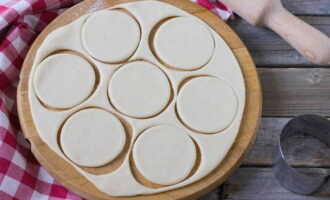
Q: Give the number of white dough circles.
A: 7